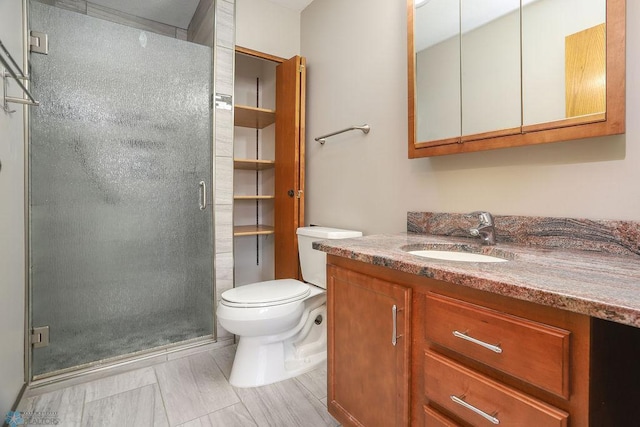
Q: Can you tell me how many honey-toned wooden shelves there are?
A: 4